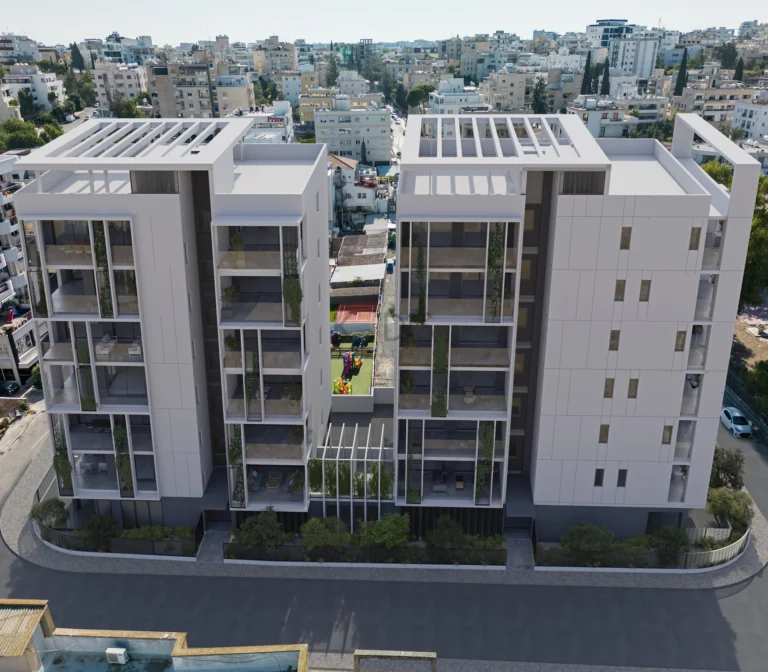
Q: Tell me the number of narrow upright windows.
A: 12